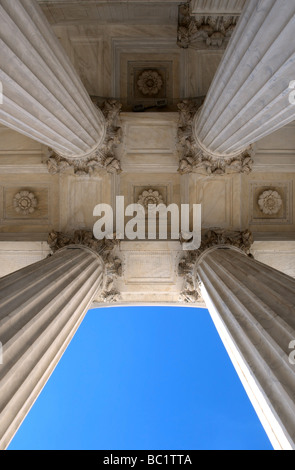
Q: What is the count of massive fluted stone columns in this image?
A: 4